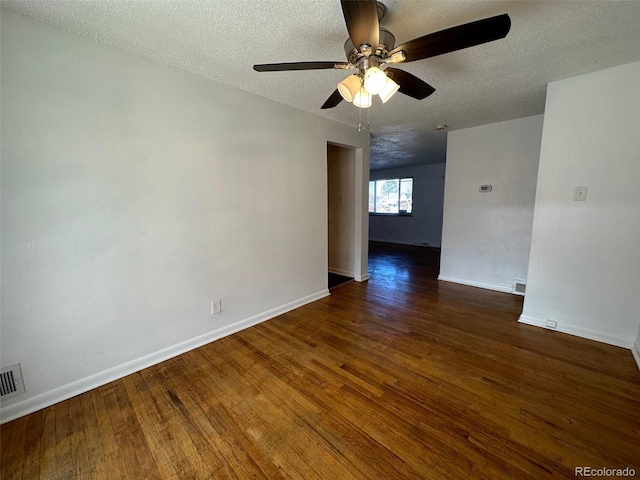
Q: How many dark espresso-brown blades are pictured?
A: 5